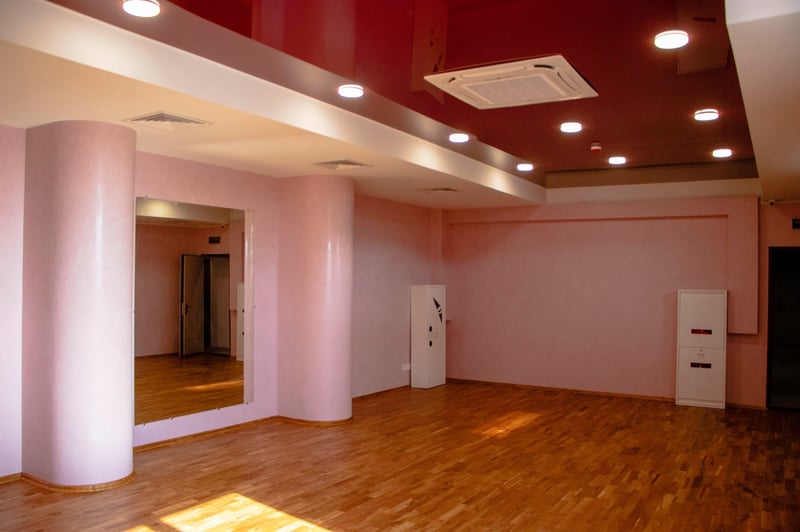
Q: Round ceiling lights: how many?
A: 9